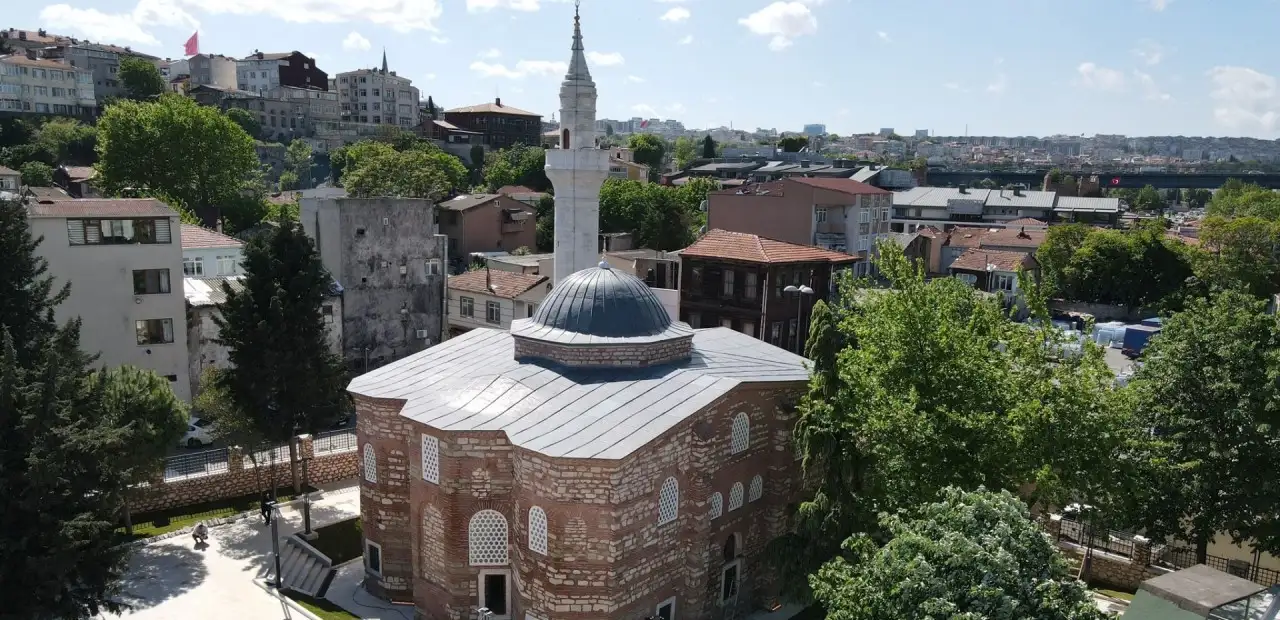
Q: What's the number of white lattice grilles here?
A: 9